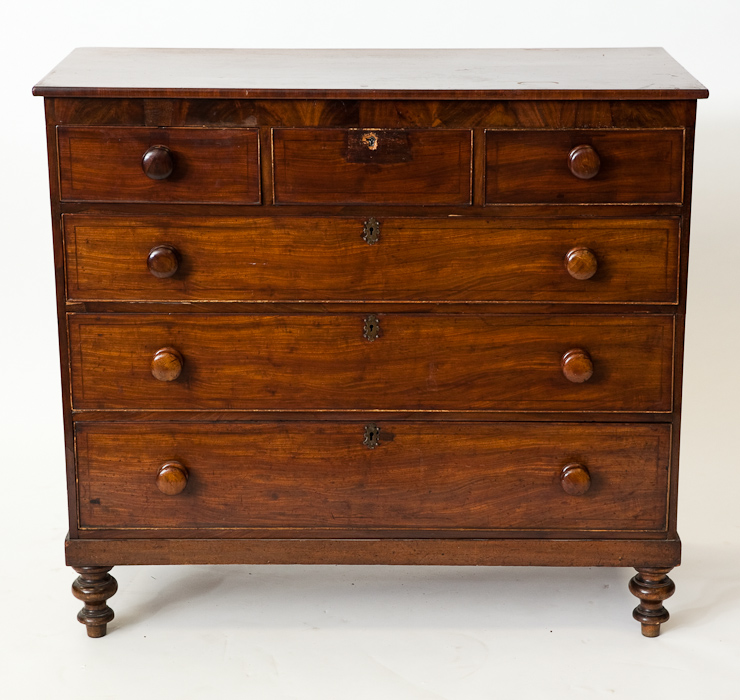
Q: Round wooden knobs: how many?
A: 8